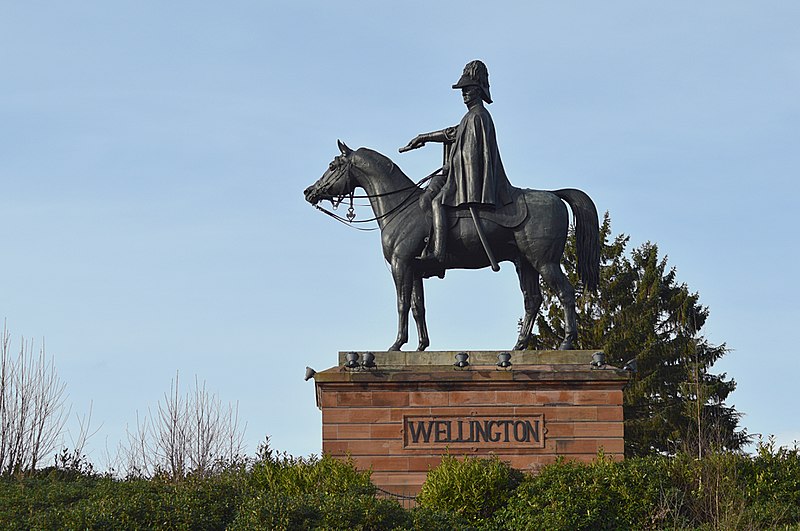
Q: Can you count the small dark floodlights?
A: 7